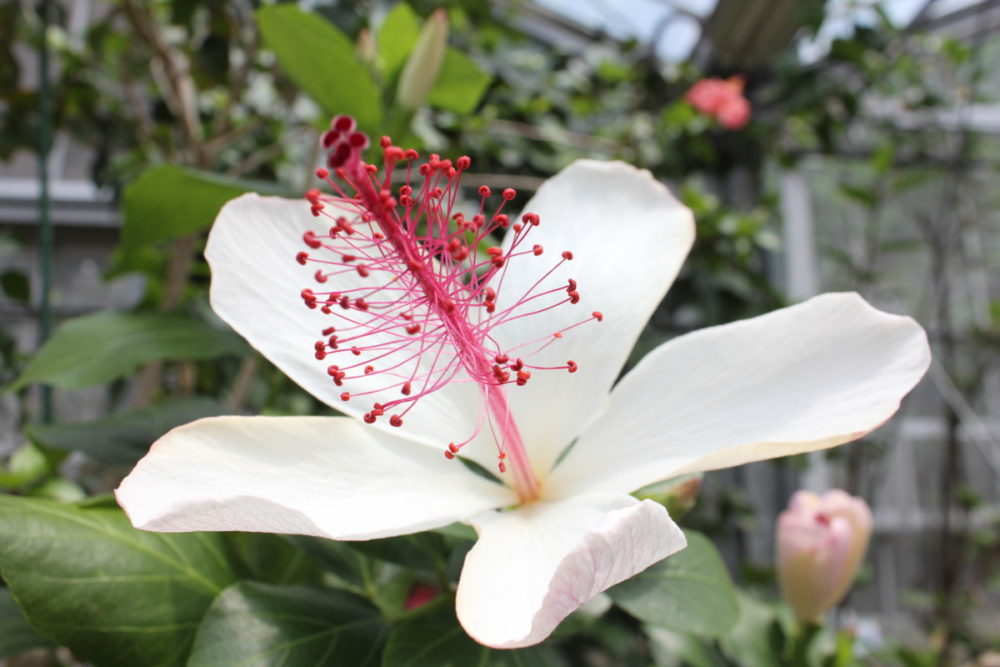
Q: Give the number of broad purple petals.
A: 0